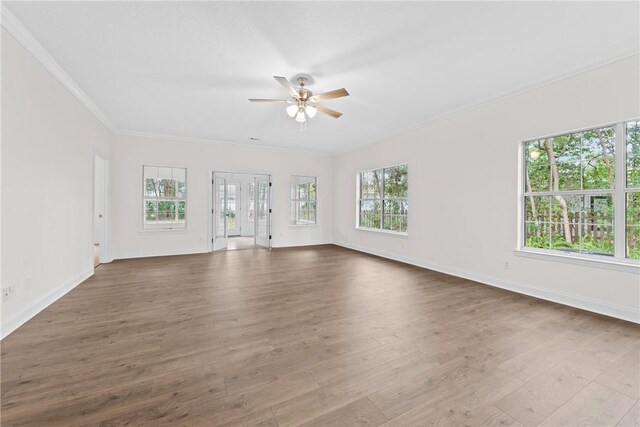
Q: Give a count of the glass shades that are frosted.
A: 3